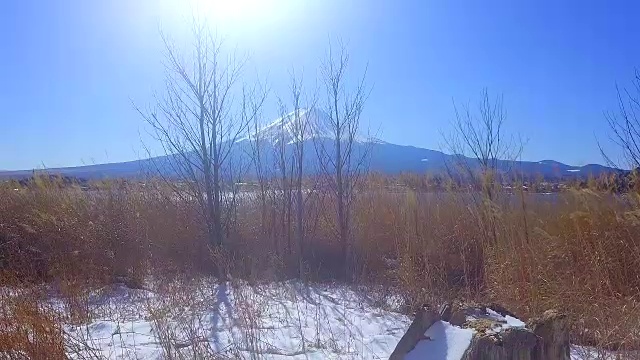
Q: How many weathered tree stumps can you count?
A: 1